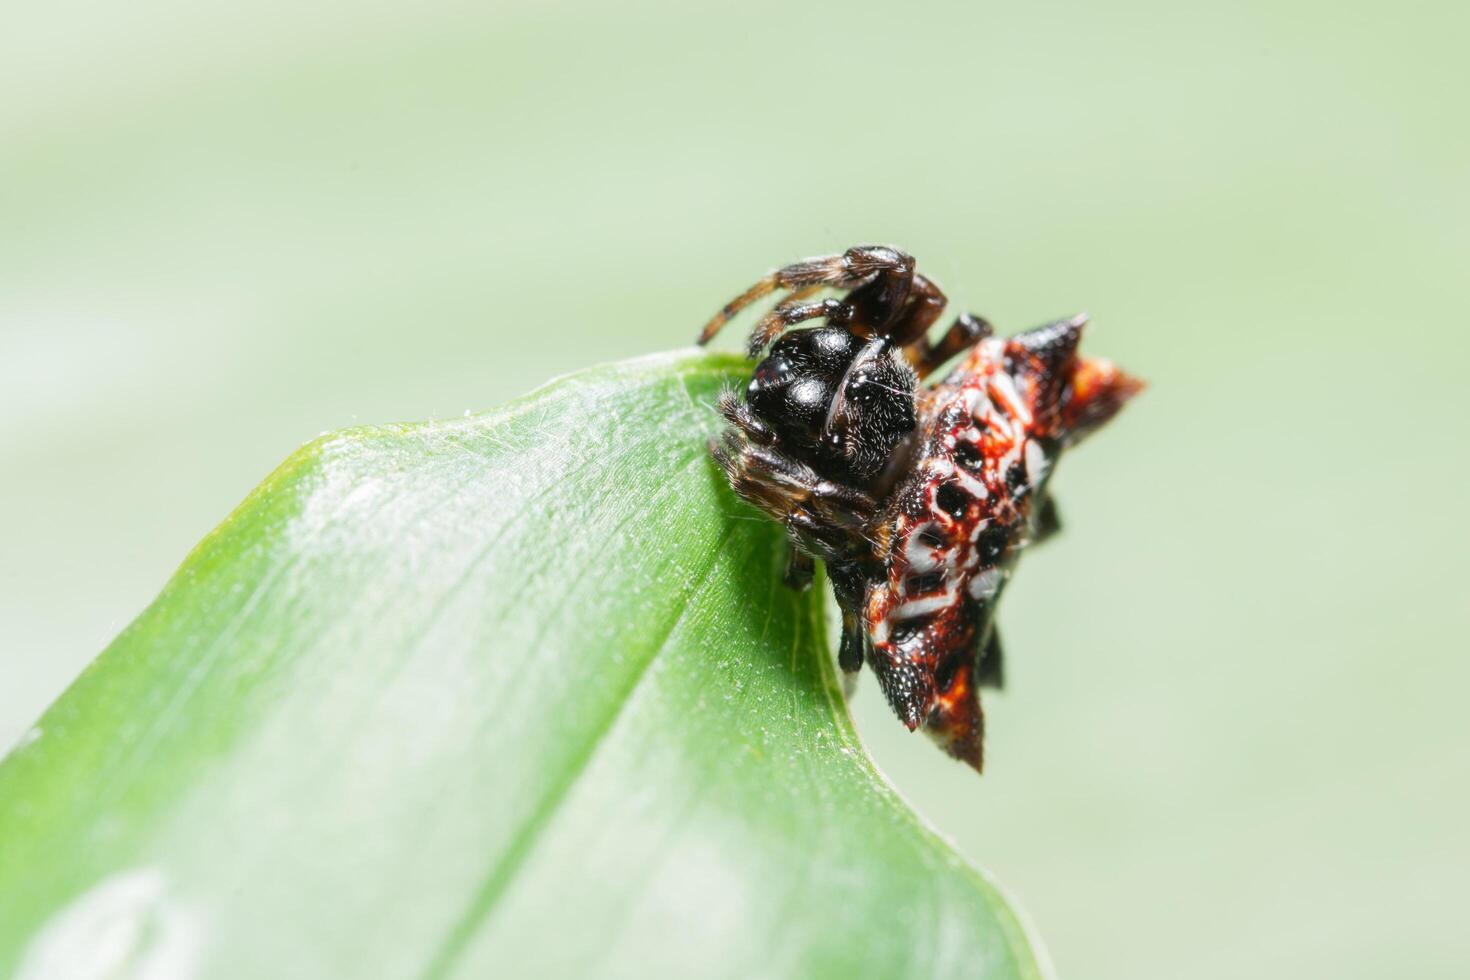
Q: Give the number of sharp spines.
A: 6